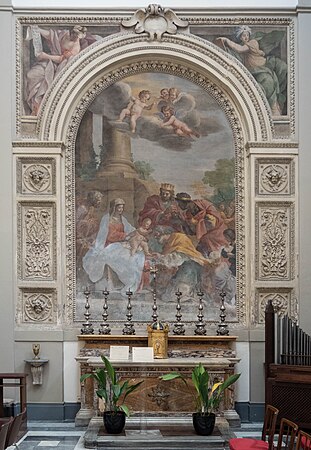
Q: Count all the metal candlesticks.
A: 6